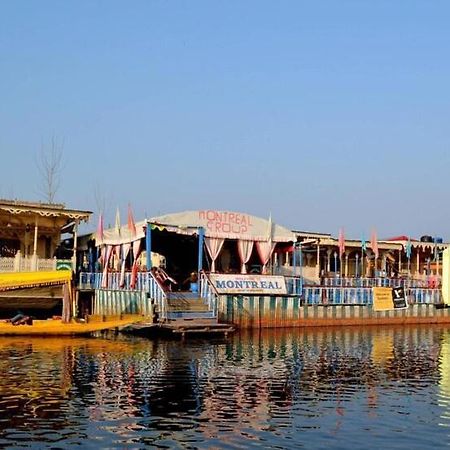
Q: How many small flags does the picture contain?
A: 8